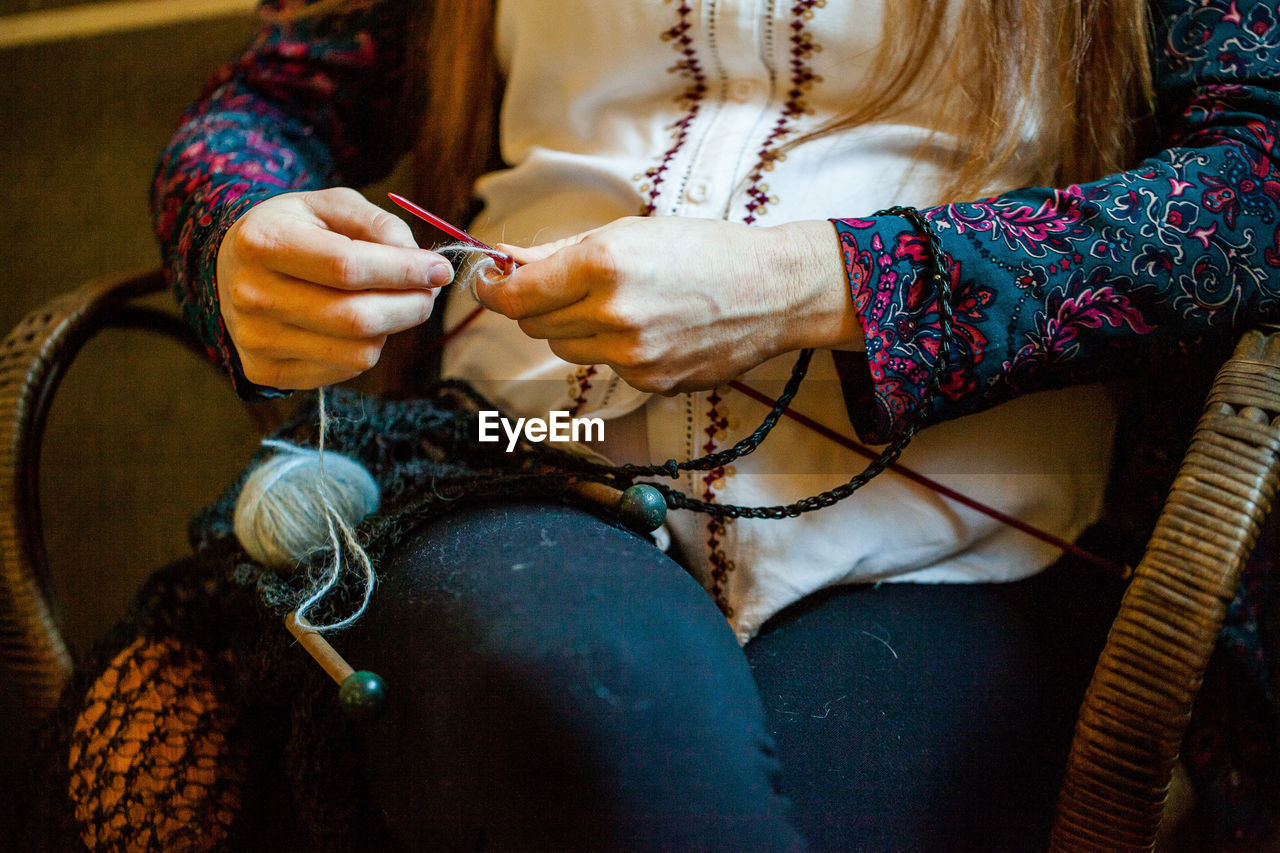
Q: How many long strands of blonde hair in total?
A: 2